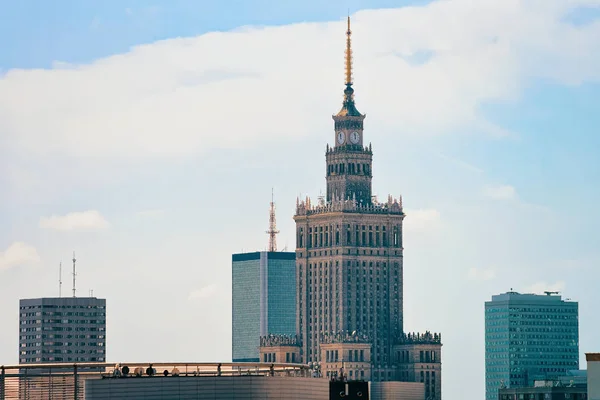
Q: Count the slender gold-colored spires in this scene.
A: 1